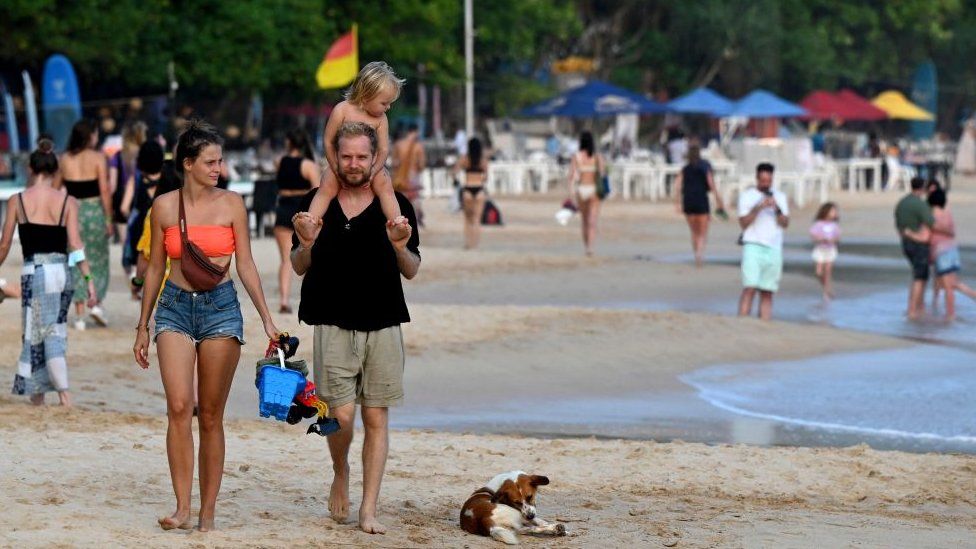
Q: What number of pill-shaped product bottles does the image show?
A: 0